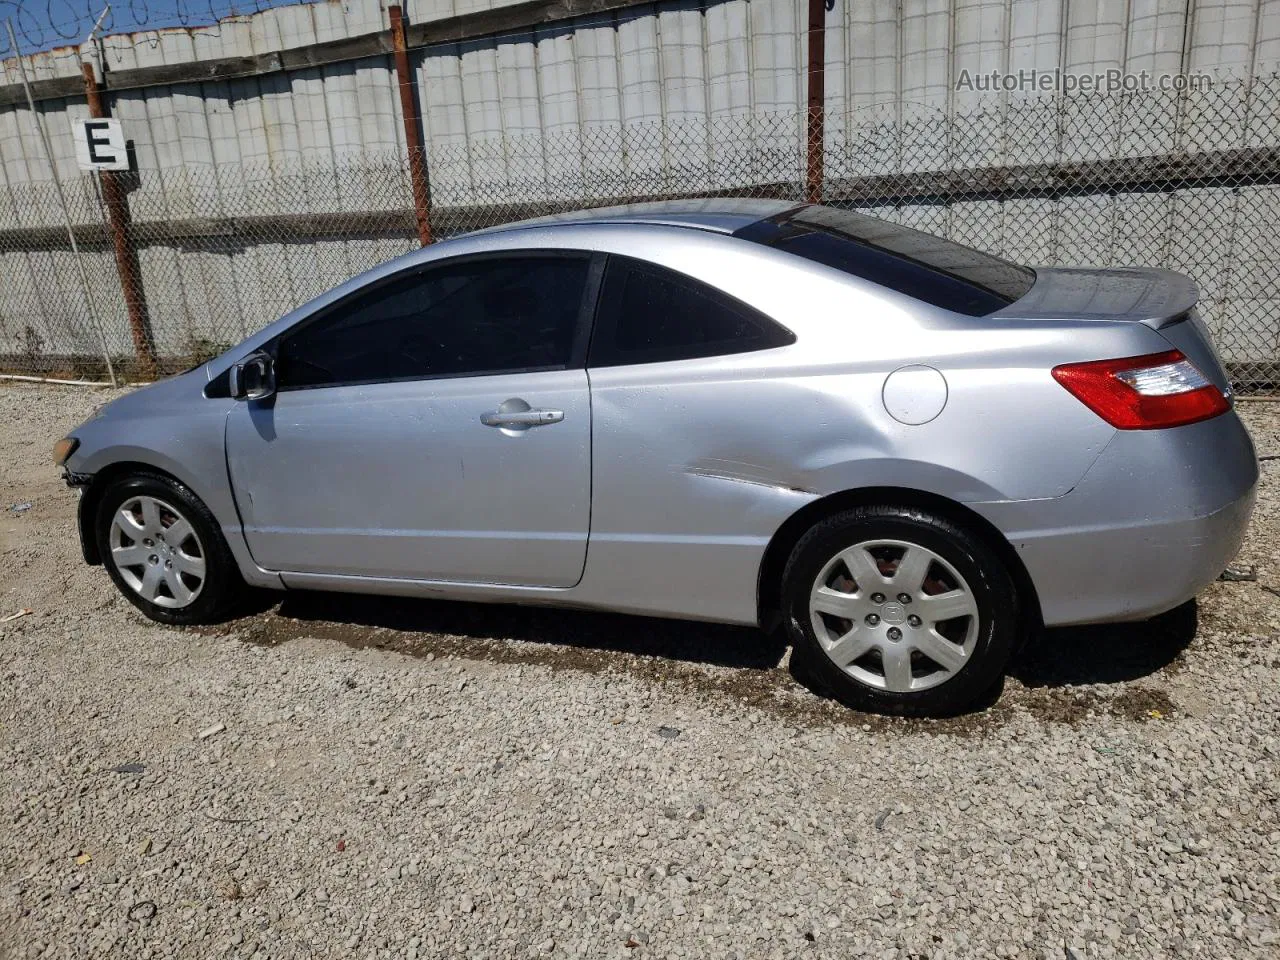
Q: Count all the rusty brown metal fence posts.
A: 3